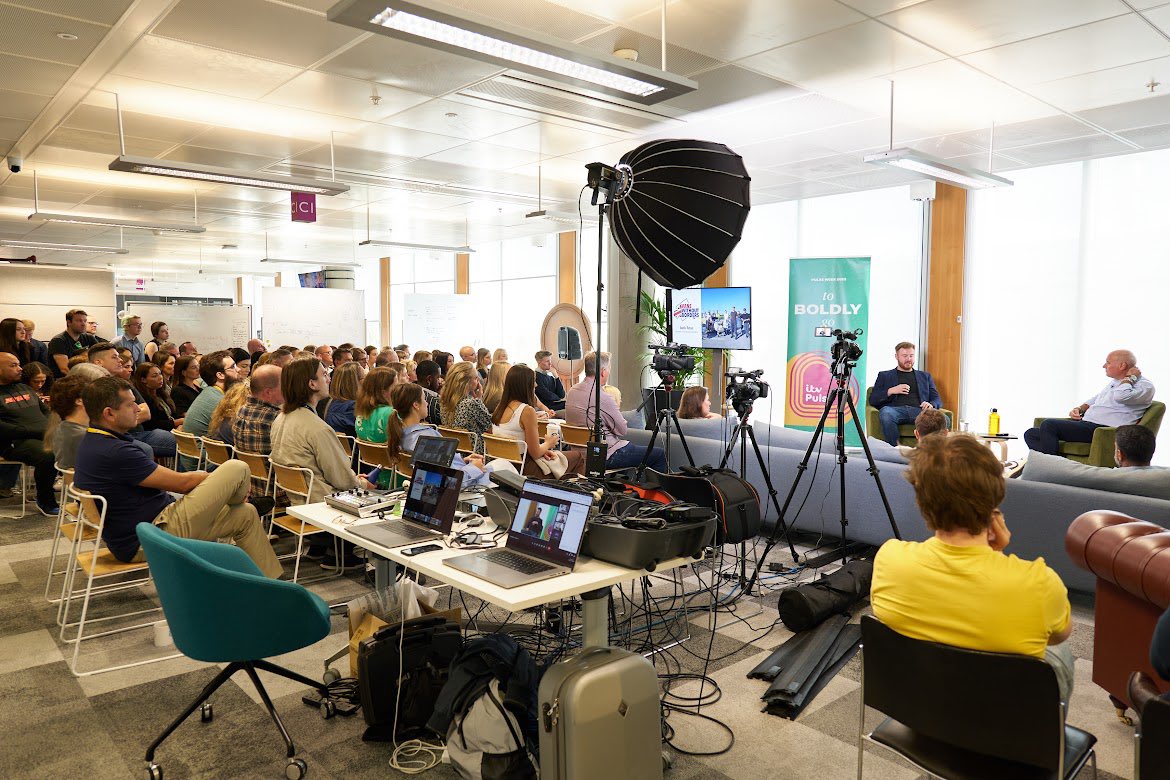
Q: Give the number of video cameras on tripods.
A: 3